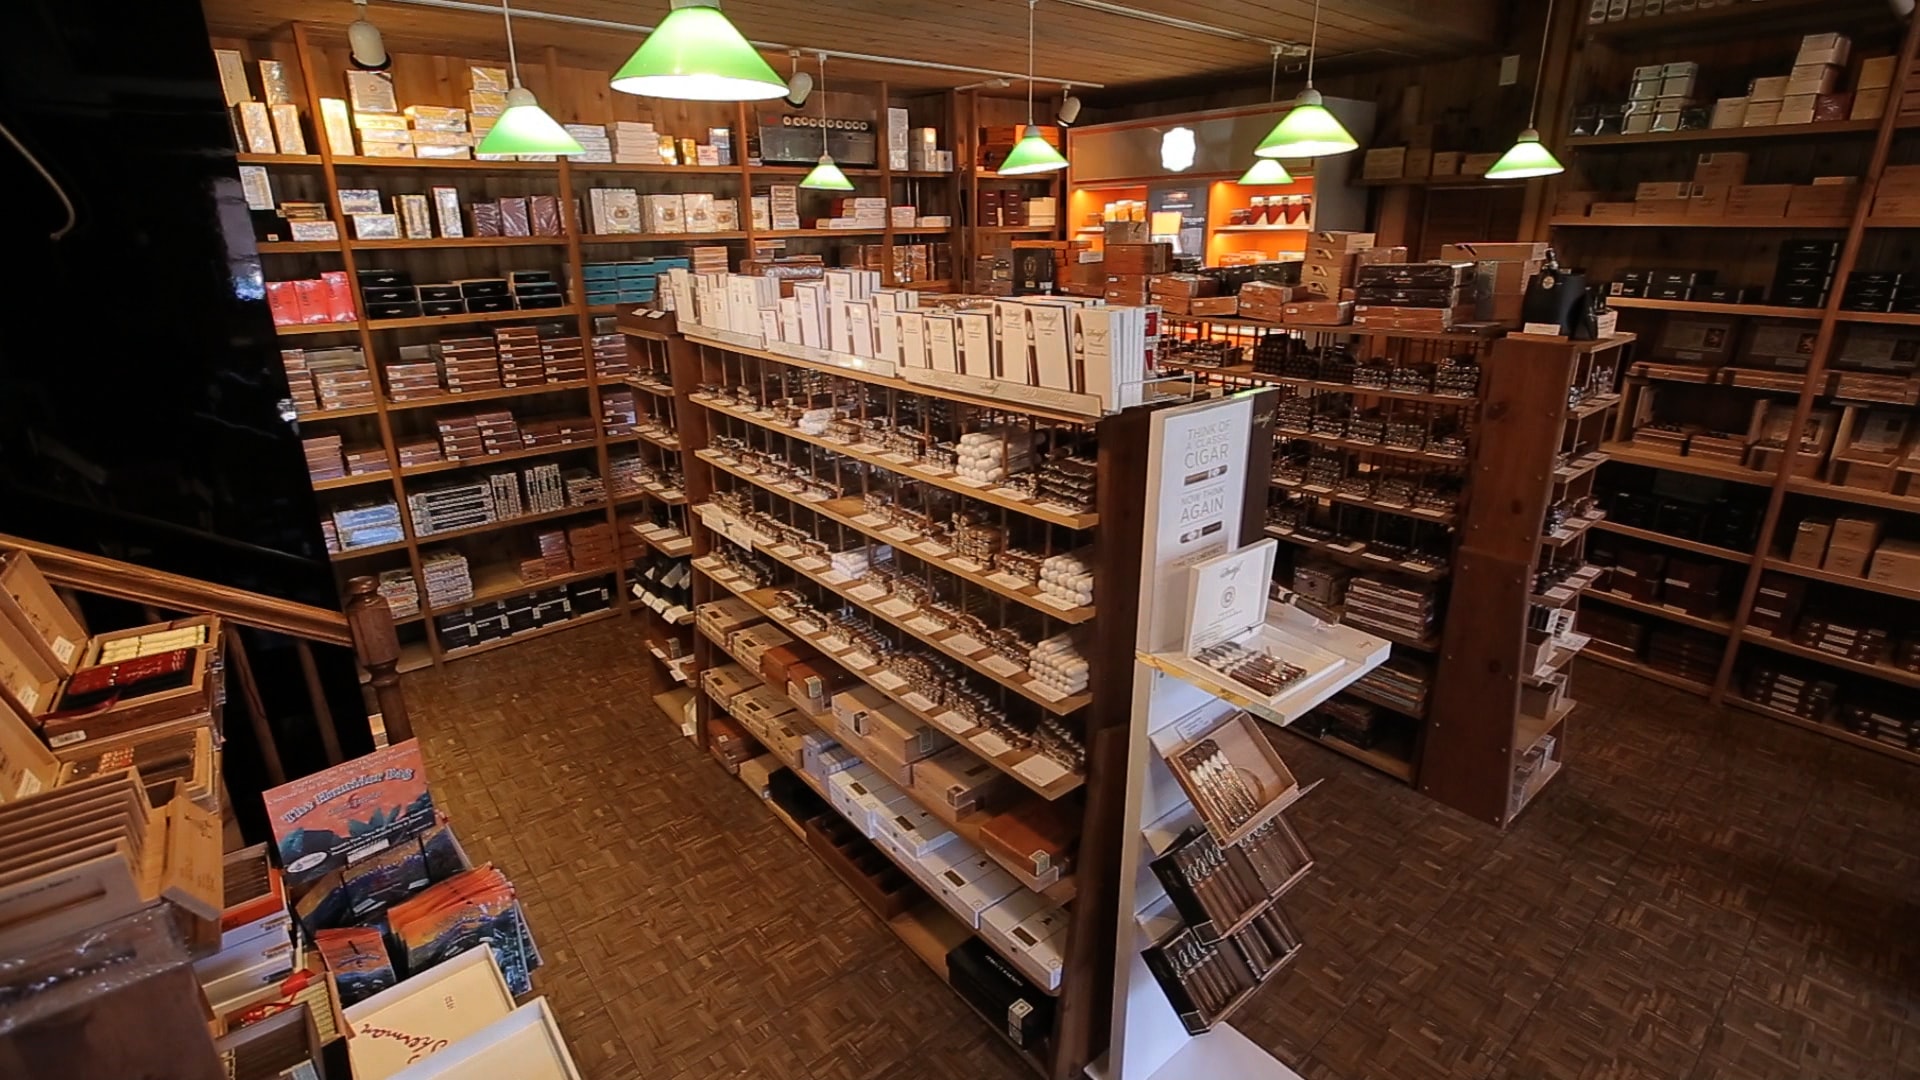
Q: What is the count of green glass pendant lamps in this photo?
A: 7